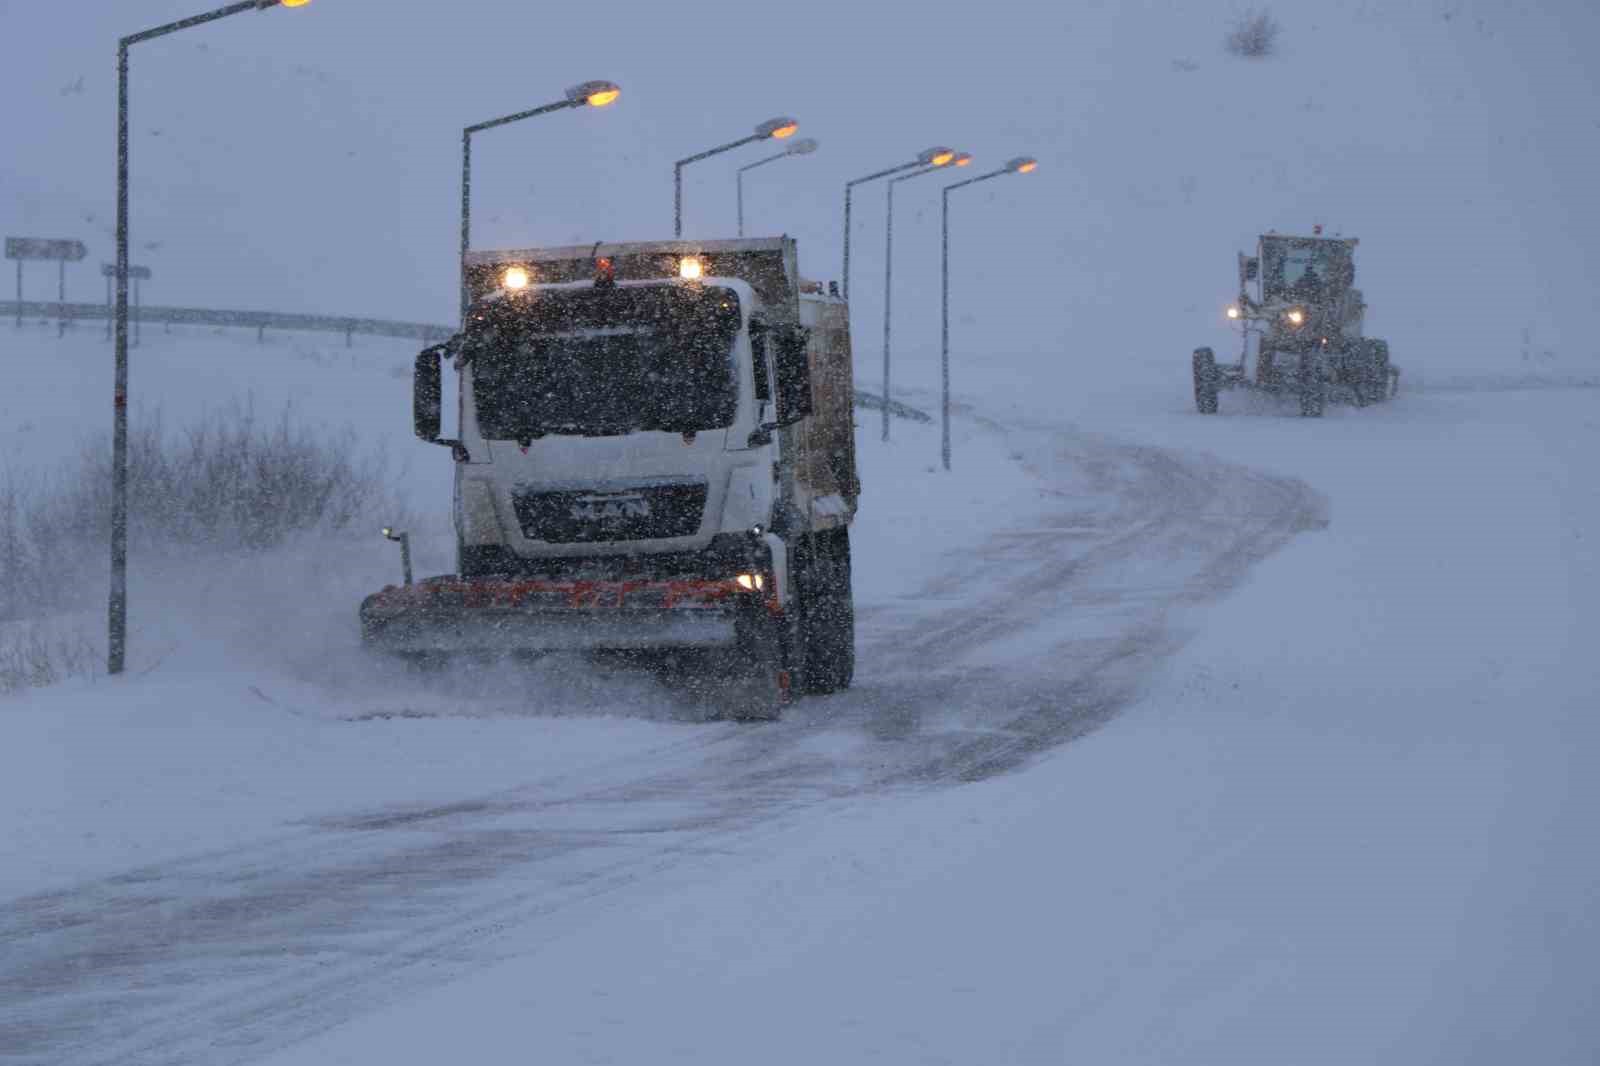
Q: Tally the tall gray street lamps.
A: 7